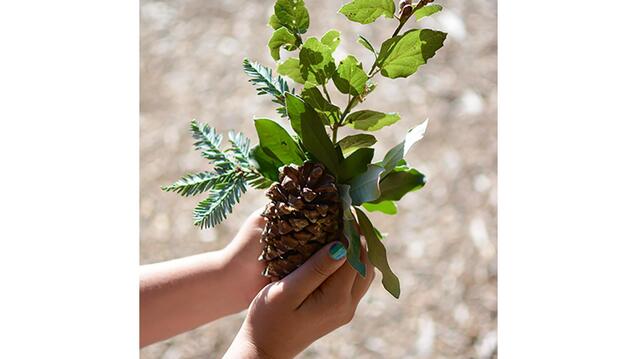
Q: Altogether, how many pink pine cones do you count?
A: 0